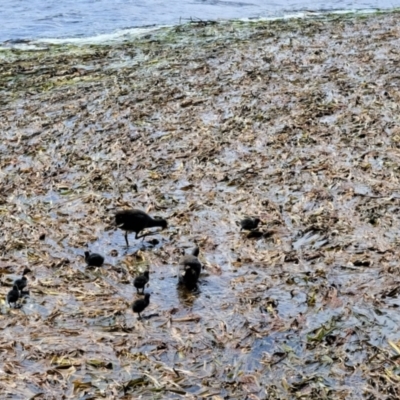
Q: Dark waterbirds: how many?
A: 8